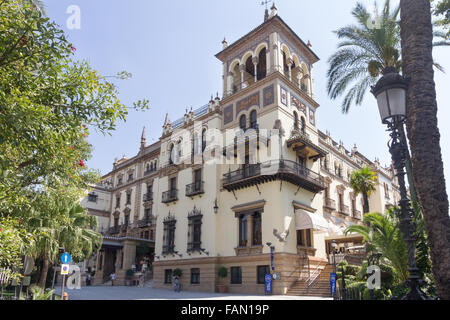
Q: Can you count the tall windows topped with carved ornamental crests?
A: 2